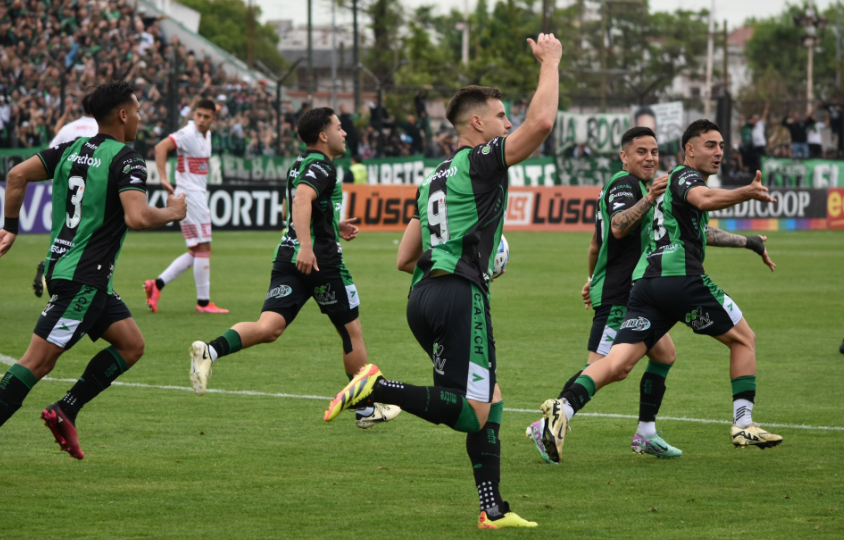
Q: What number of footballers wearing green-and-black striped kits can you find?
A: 5